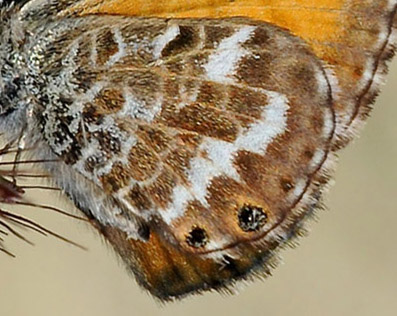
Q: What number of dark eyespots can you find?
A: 2